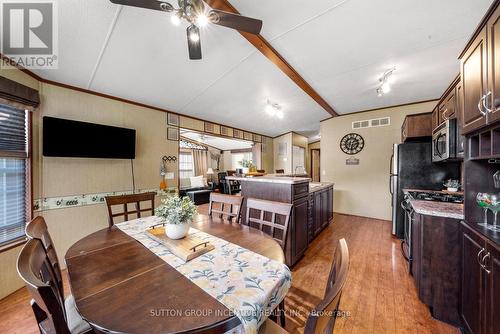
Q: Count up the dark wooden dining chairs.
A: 6